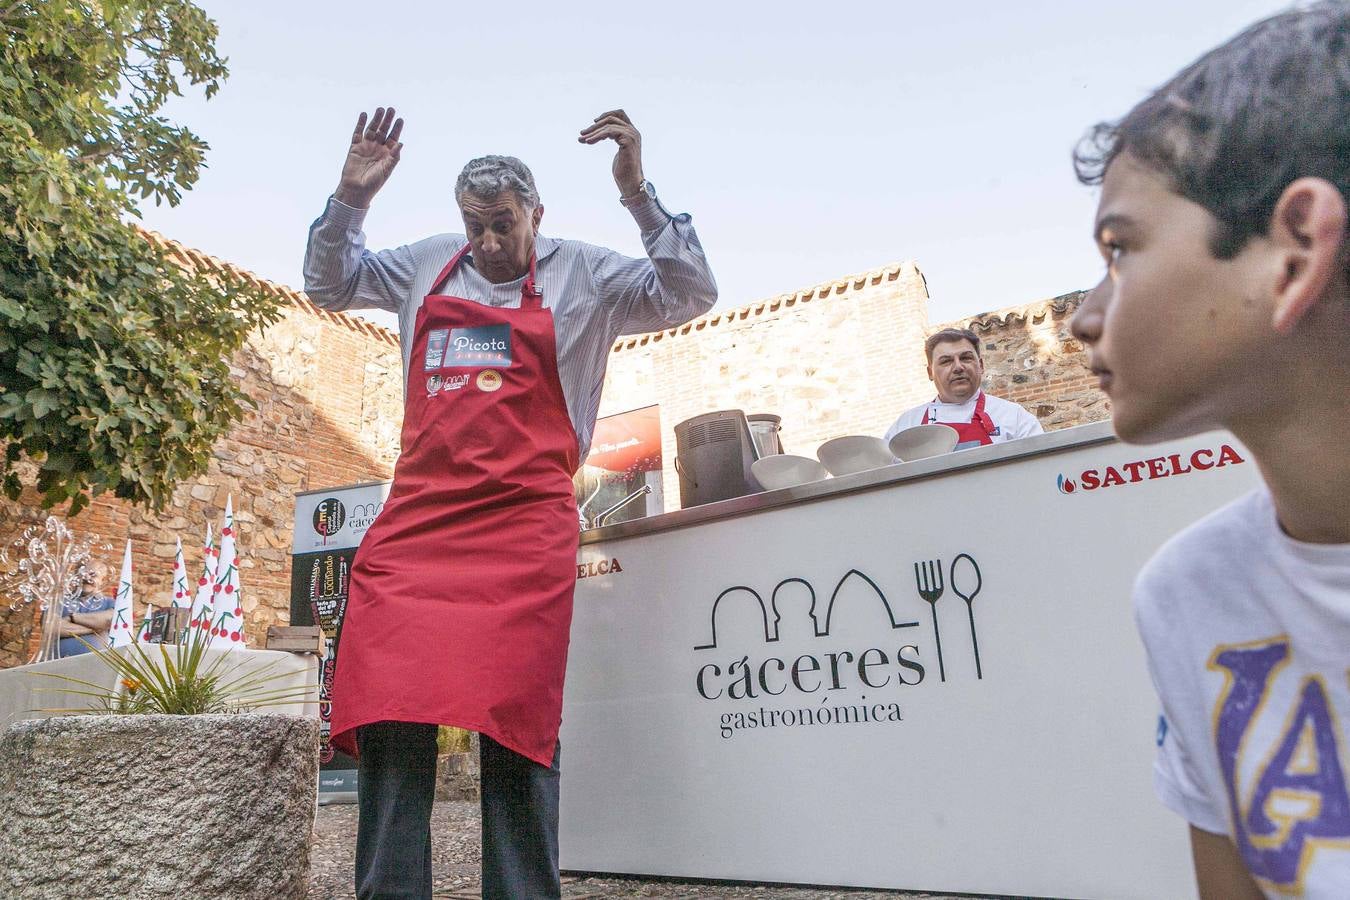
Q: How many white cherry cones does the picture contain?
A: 5